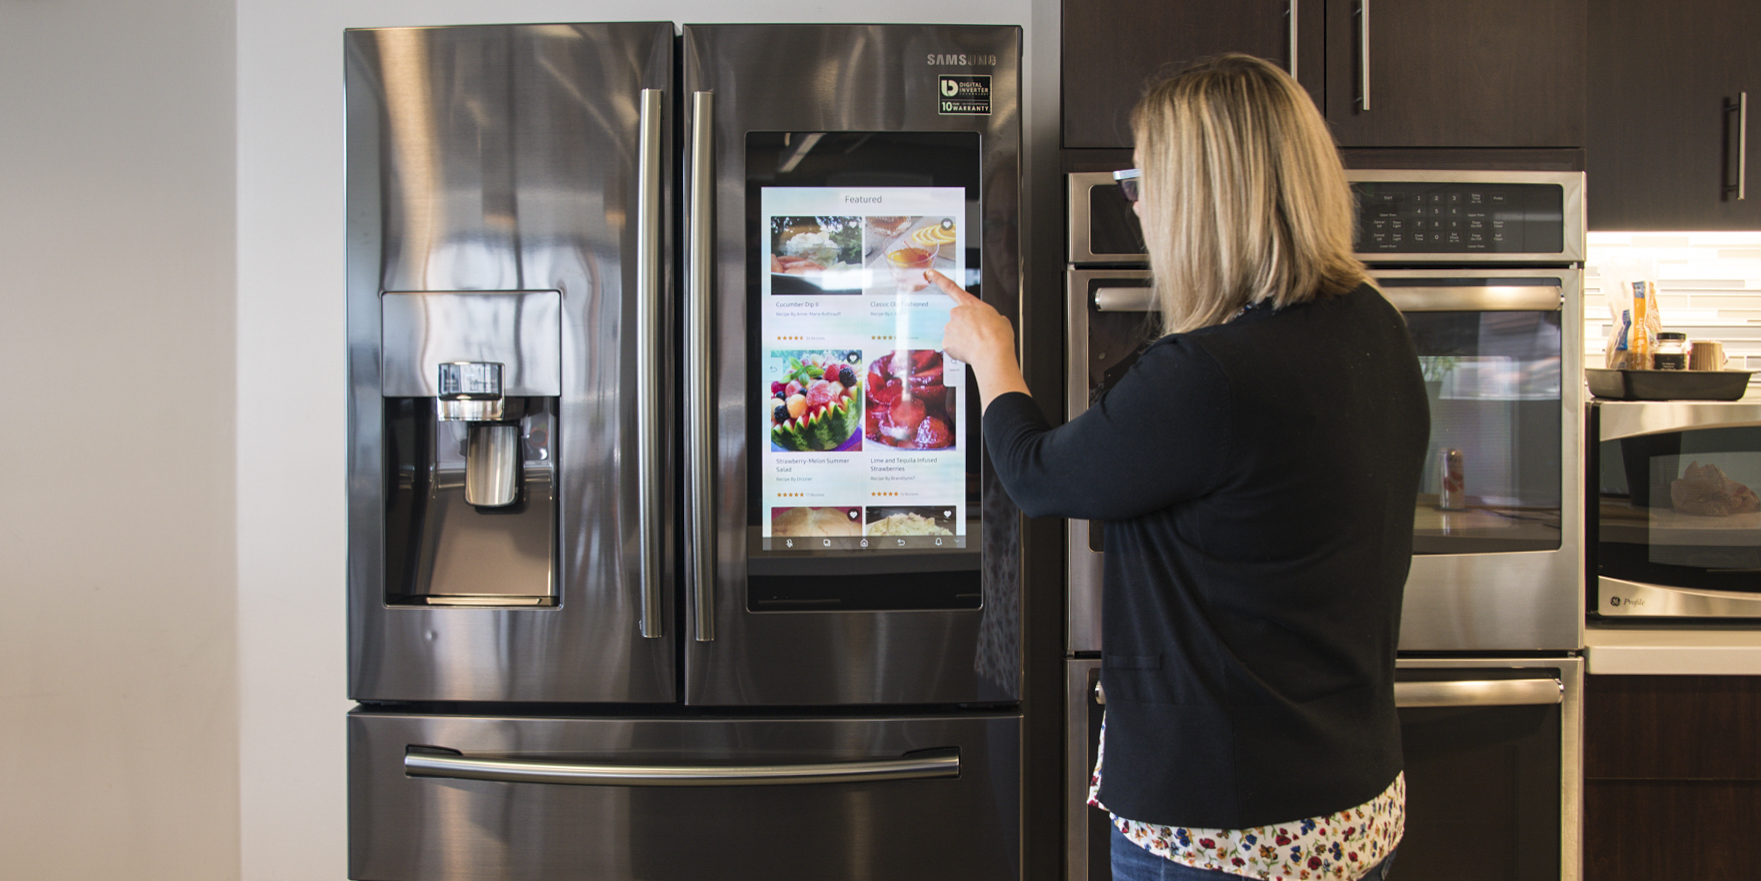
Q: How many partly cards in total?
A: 2